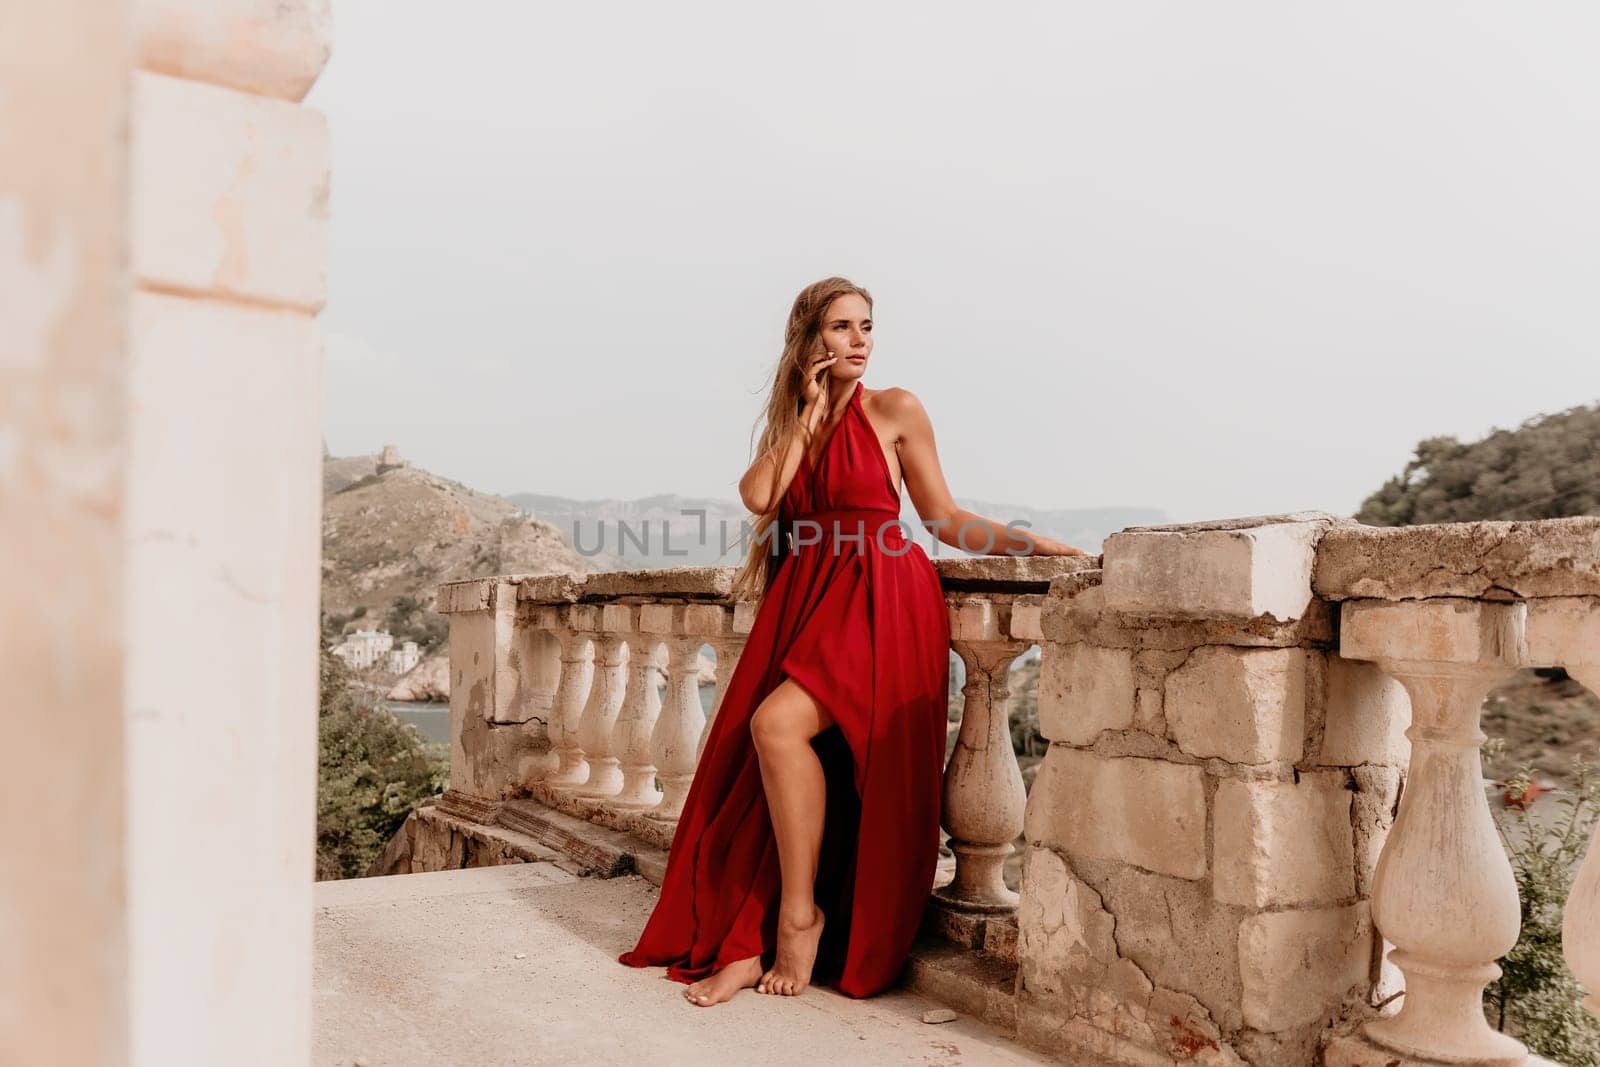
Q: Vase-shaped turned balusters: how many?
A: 8